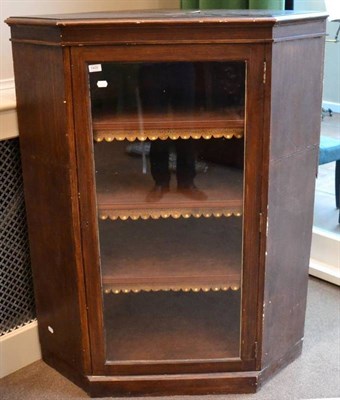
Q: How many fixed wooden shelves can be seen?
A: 3